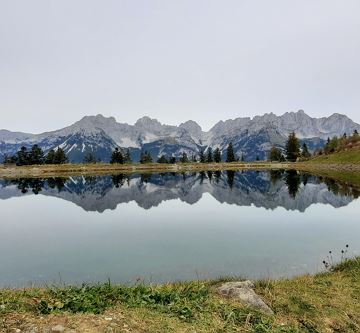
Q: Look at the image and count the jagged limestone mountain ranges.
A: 1